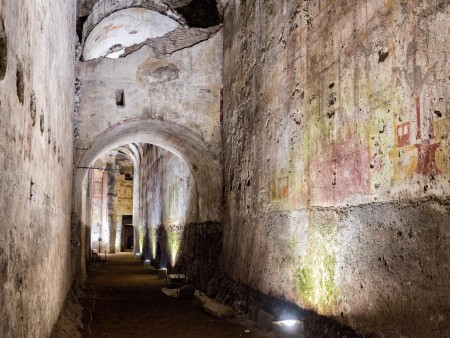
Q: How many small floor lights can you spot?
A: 4